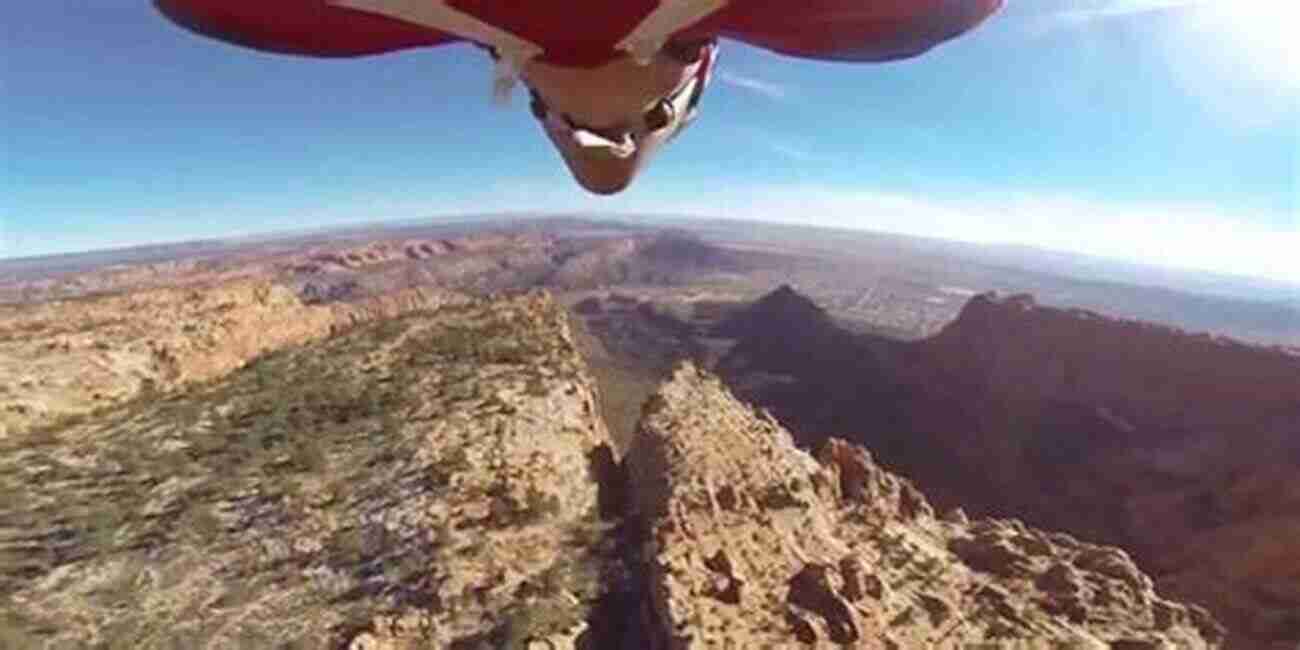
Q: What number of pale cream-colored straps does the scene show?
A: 2